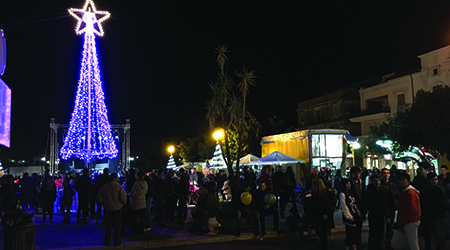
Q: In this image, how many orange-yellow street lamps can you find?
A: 2